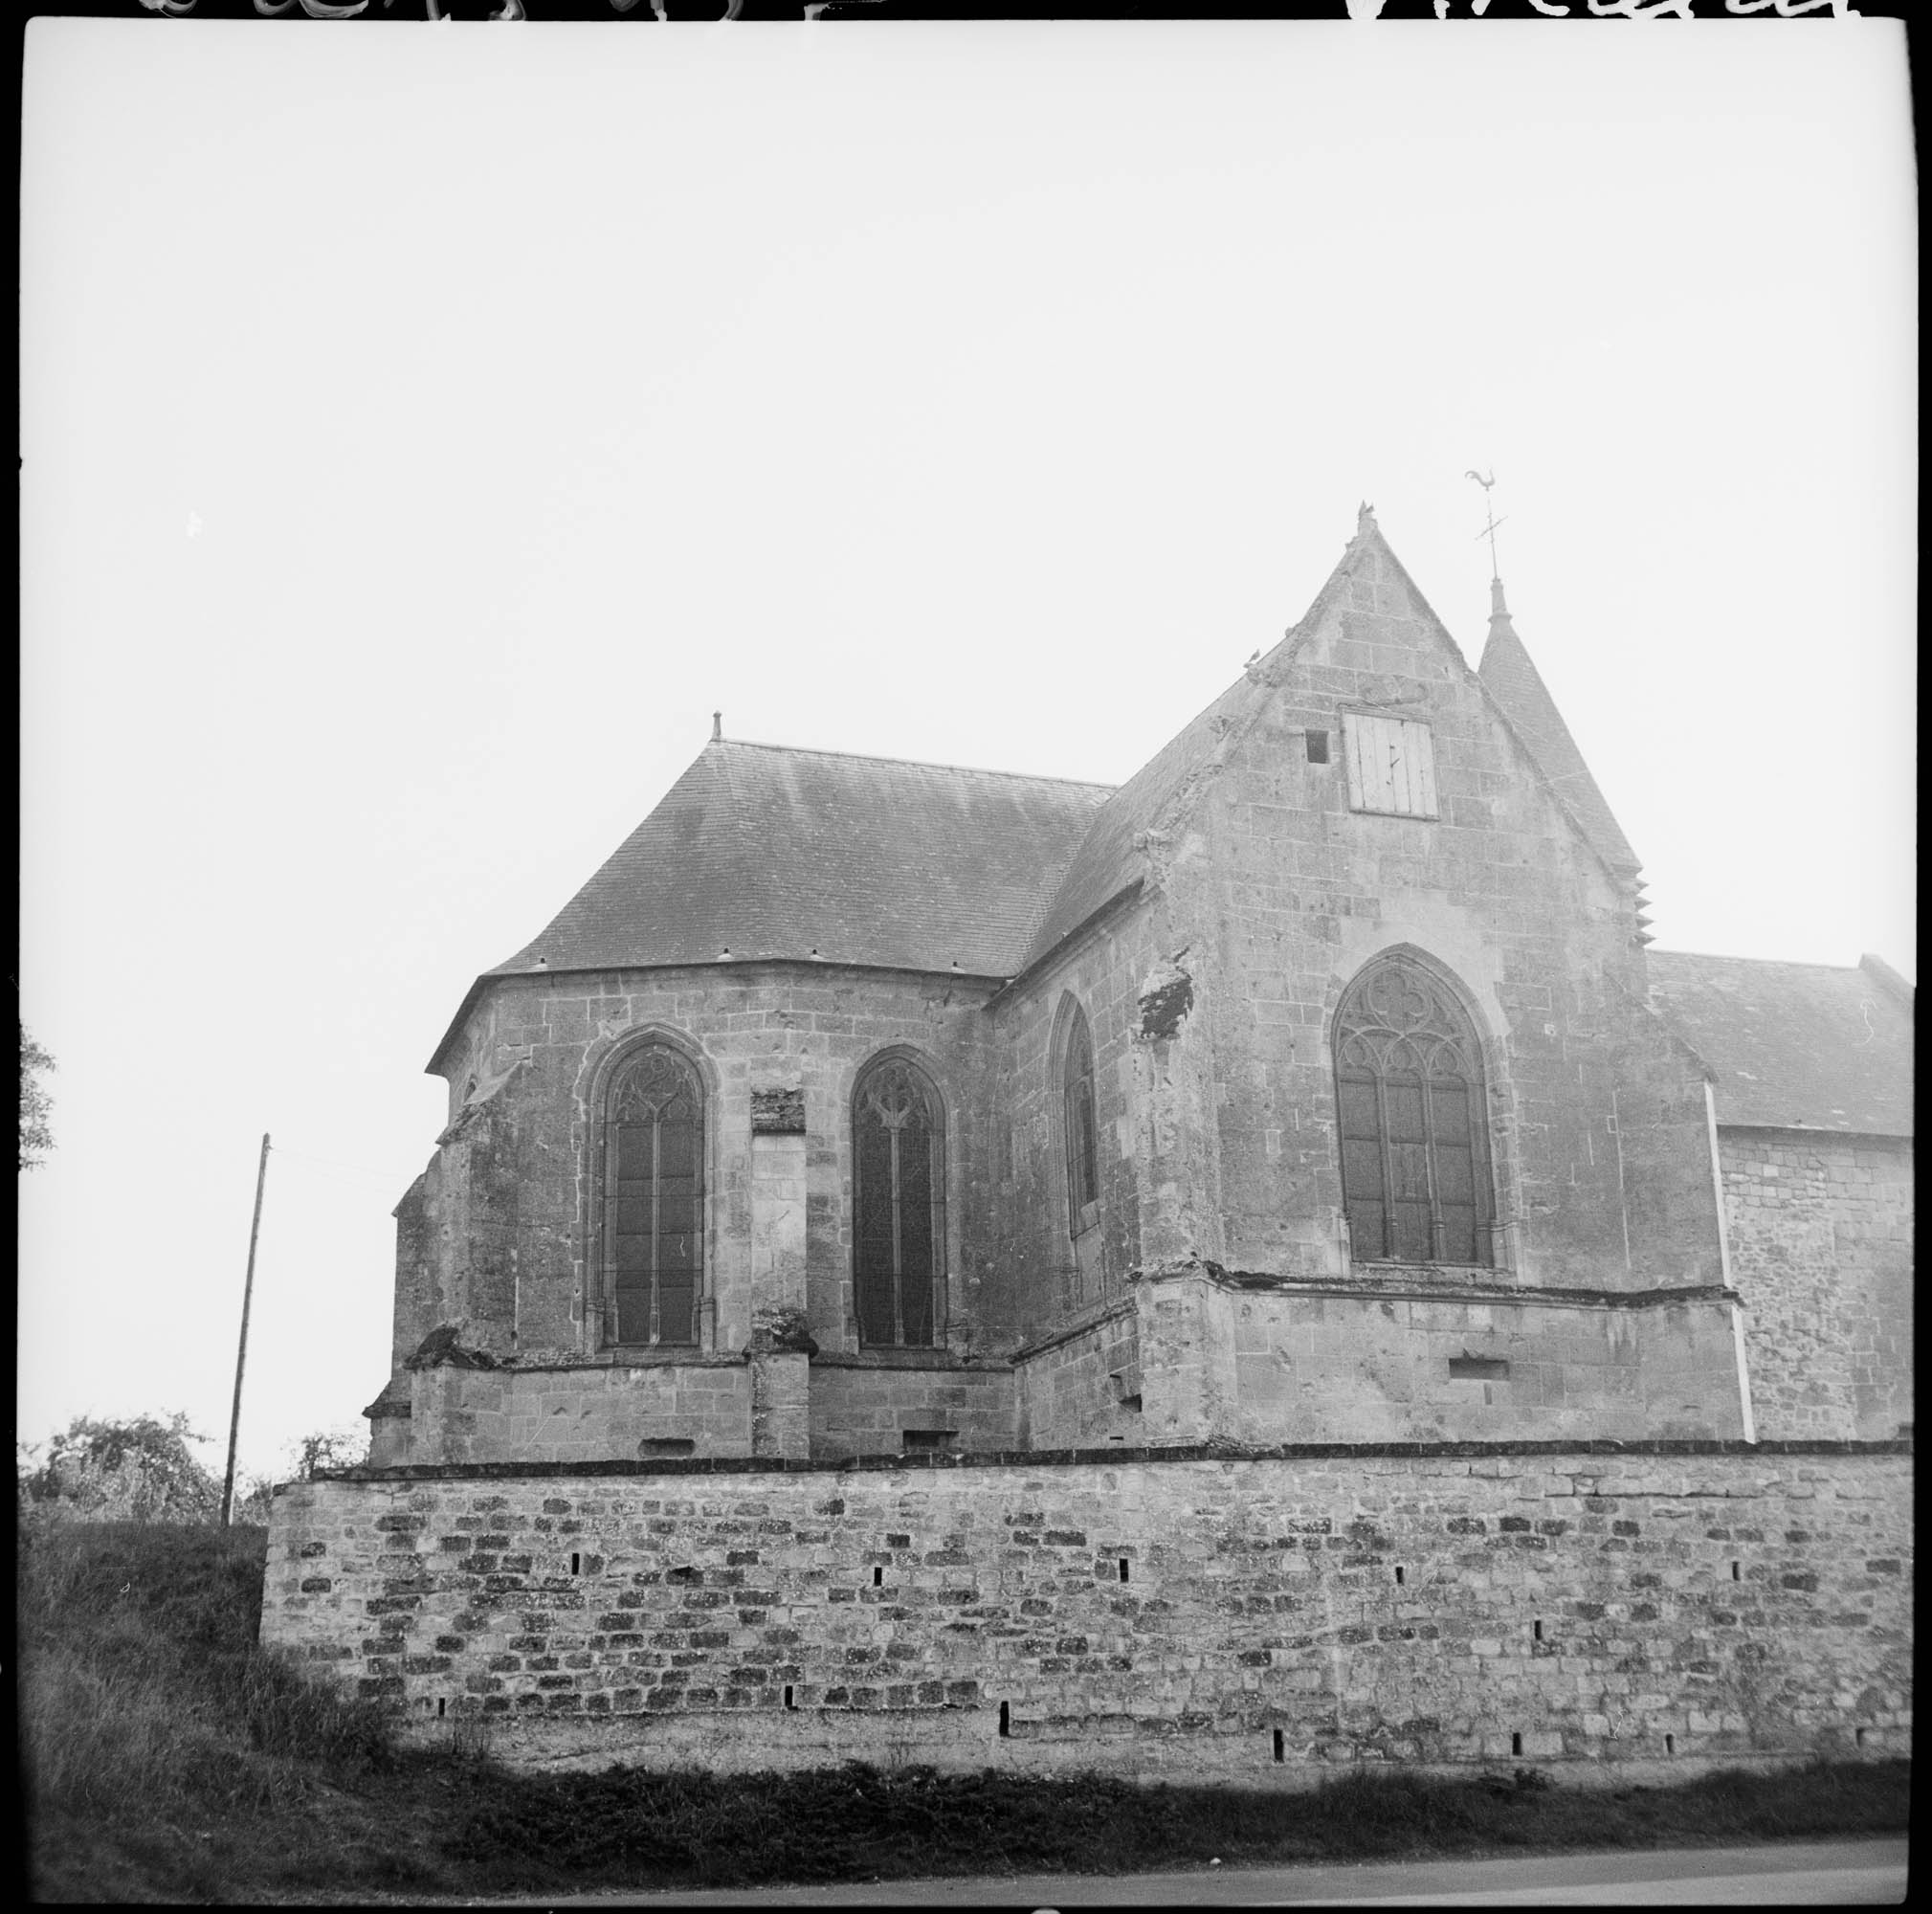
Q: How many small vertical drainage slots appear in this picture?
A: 13